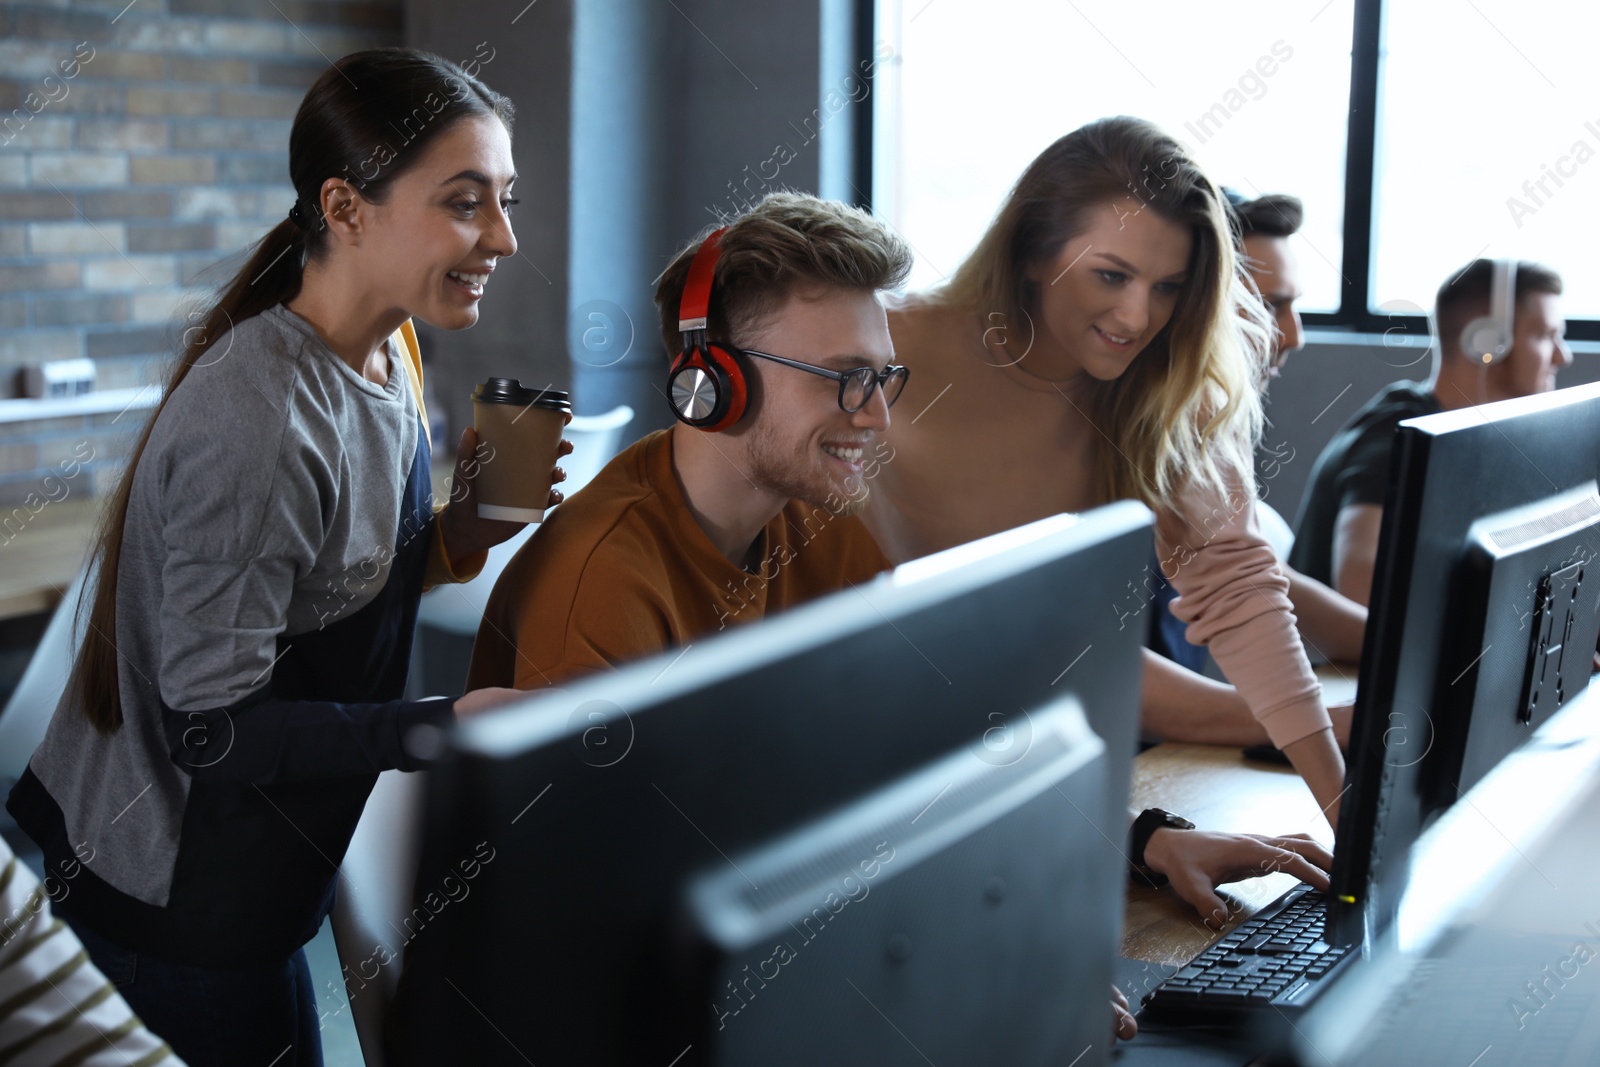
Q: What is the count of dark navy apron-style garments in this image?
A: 1